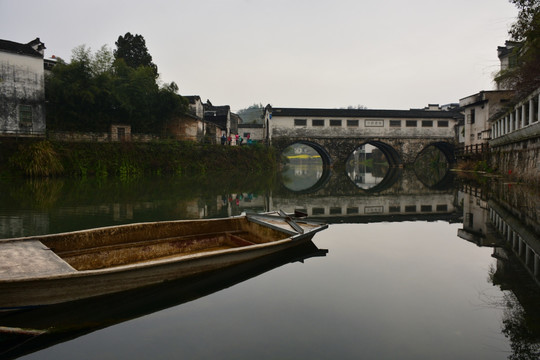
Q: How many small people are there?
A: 5